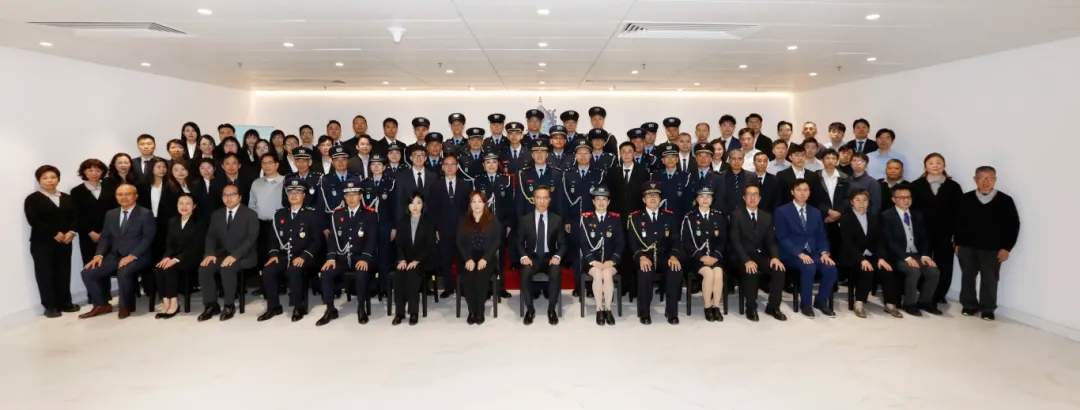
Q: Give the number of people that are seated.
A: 15